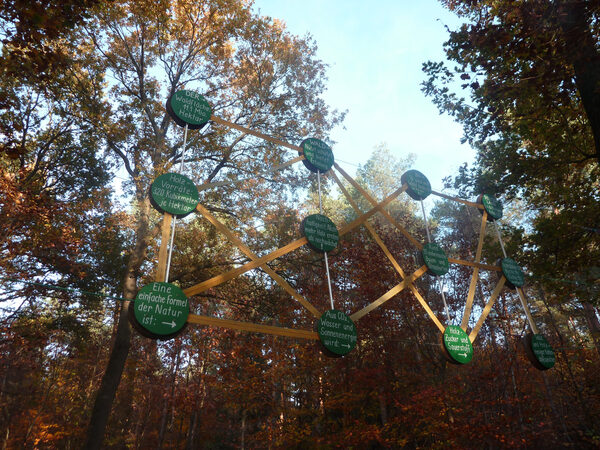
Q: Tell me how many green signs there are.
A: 12